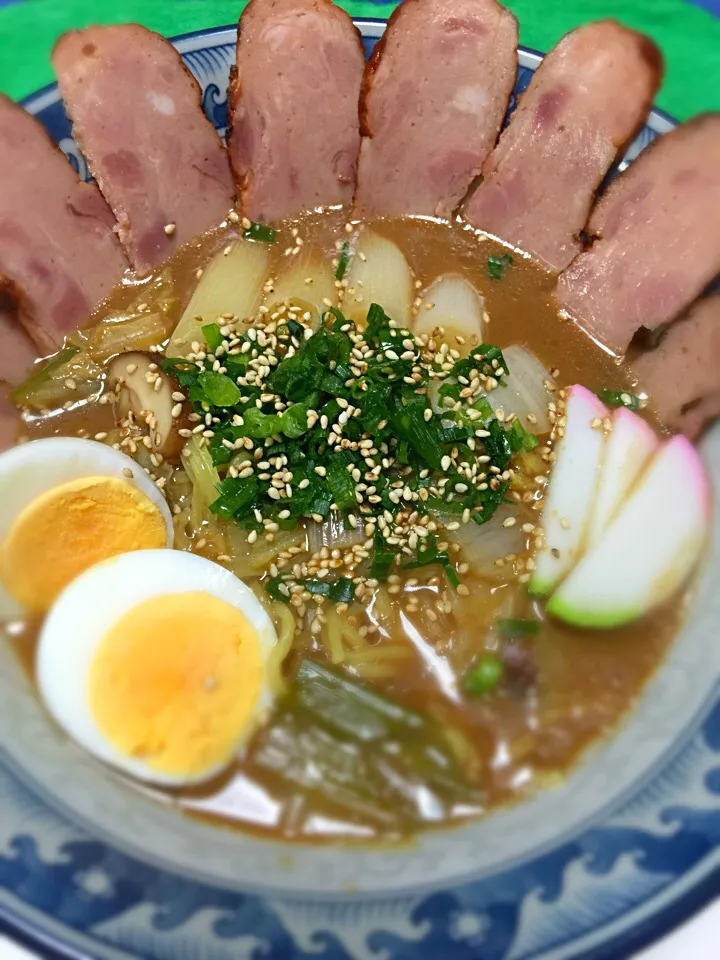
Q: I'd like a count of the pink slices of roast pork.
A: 8